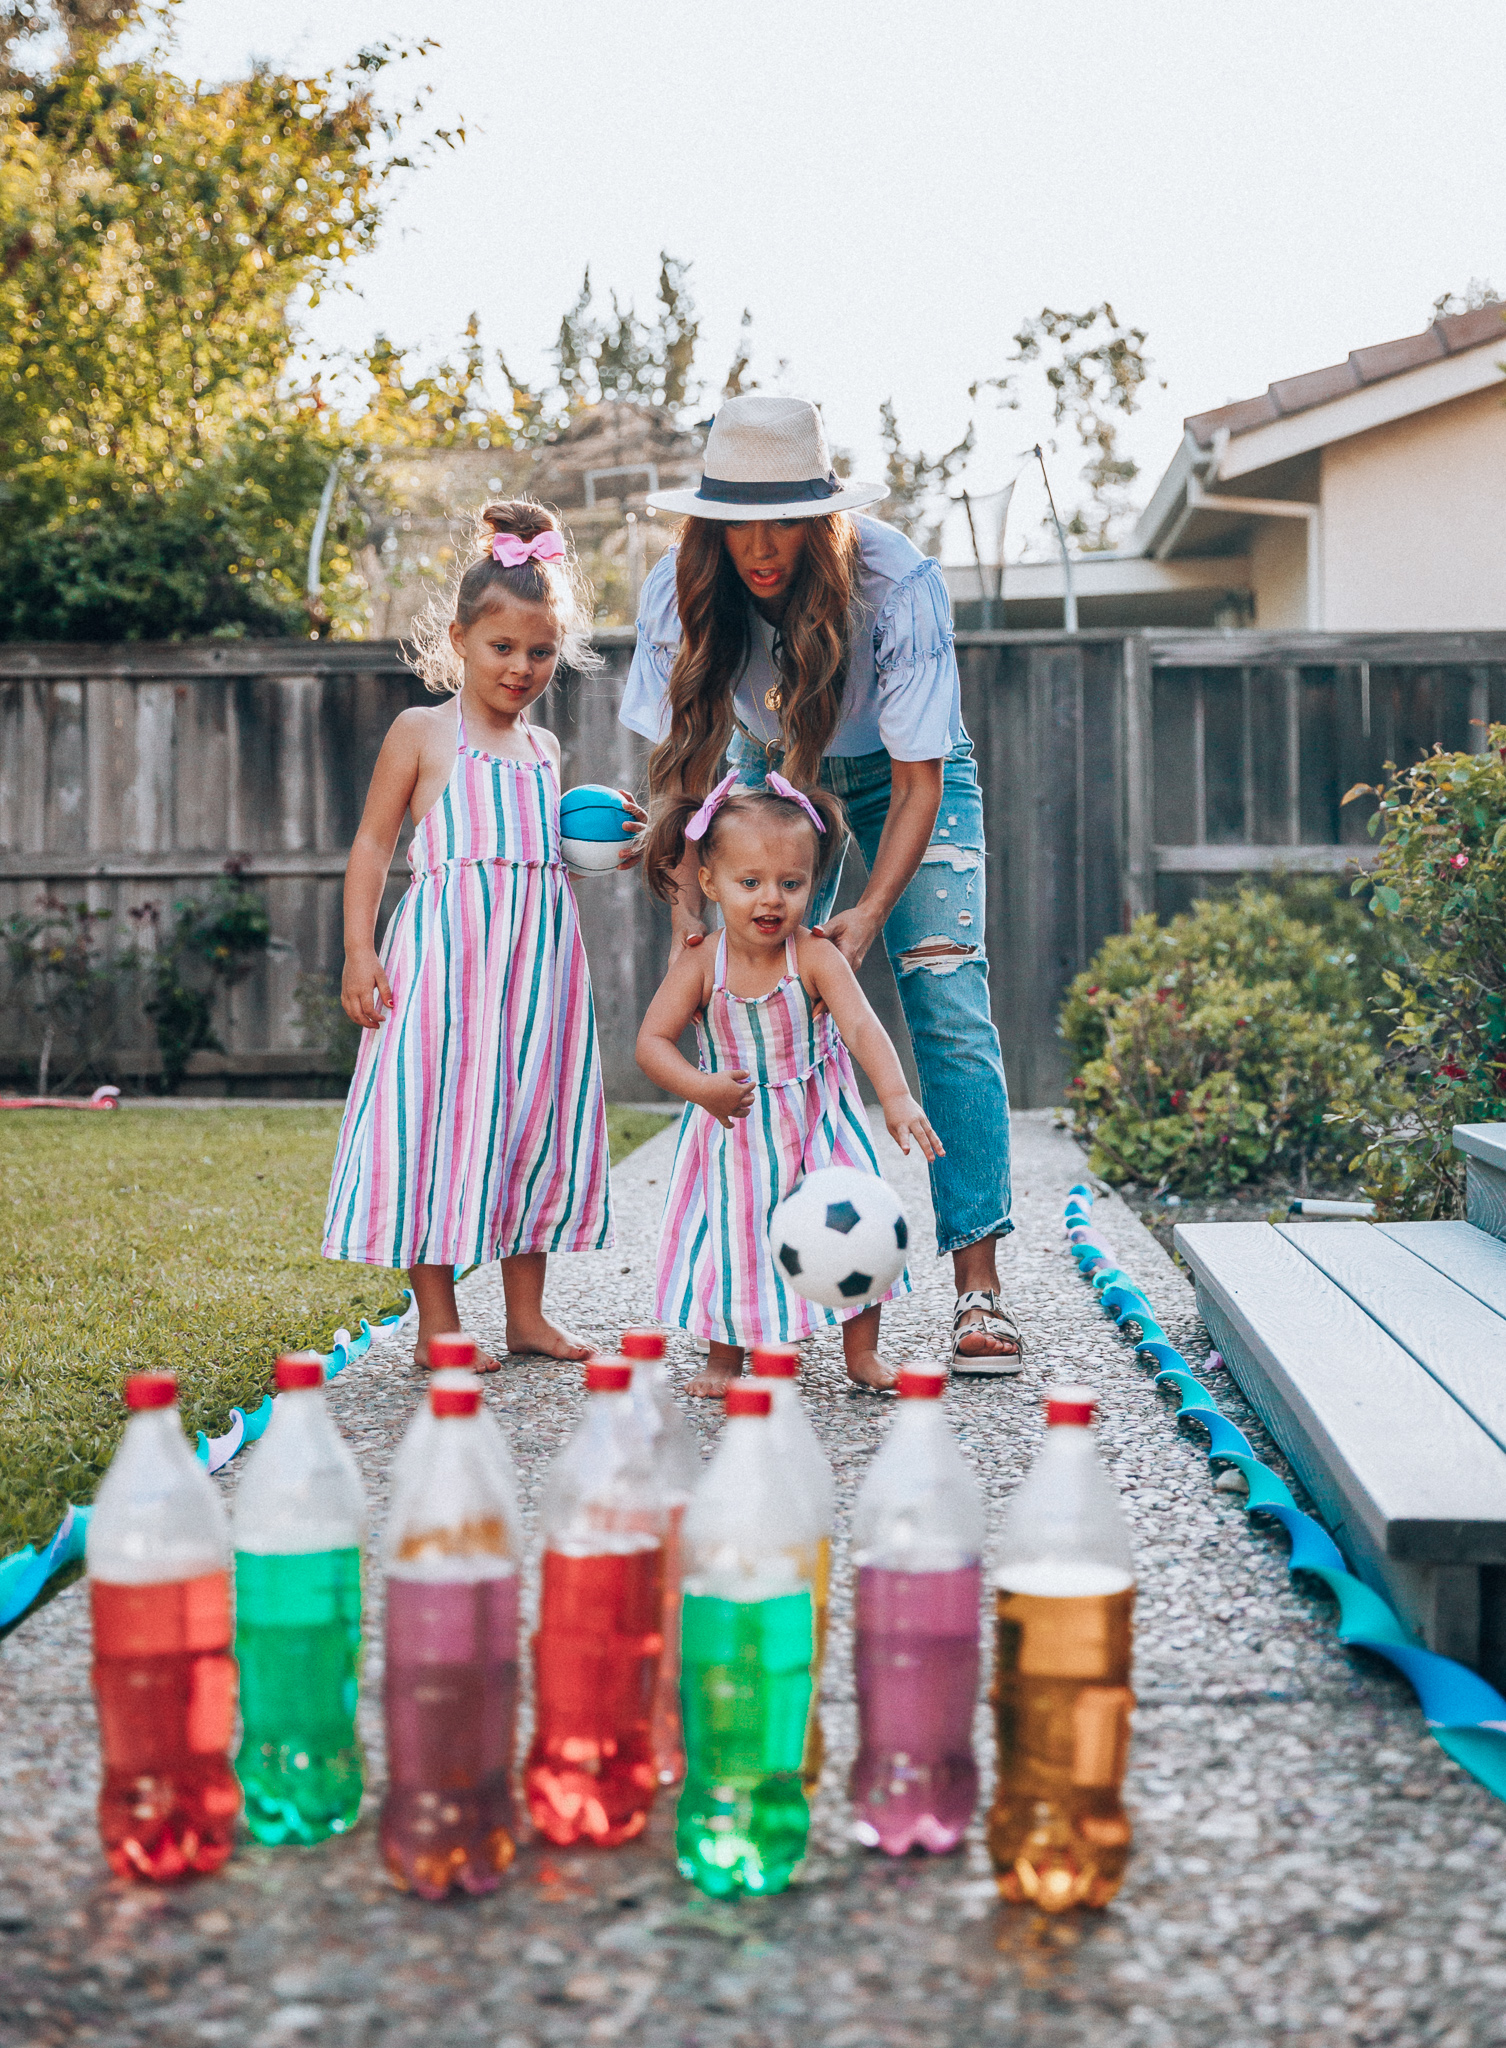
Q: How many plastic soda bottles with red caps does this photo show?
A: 10